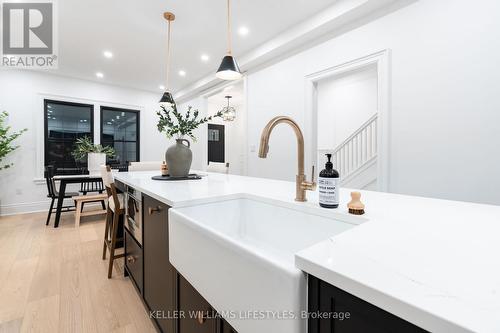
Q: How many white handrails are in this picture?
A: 1